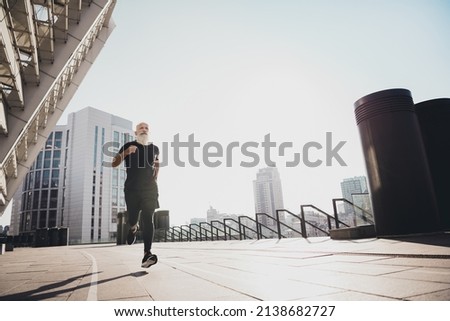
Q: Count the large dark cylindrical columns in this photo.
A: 2